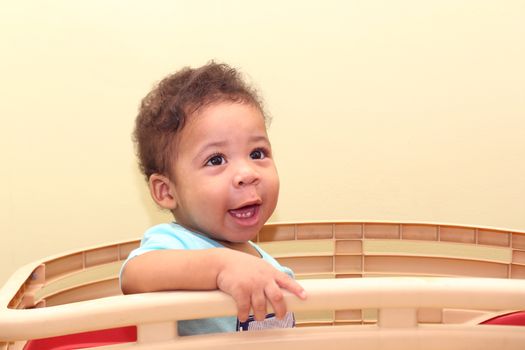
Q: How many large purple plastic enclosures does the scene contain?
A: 0